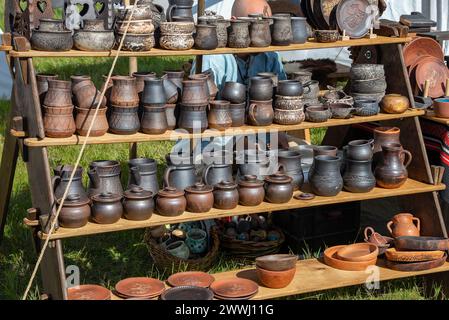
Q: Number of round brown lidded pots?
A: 8